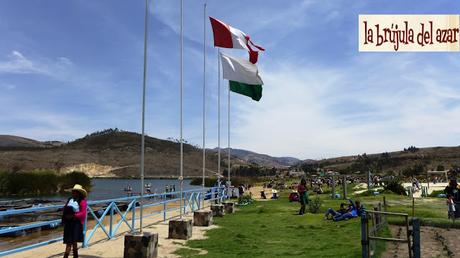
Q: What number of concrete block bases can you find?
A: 5